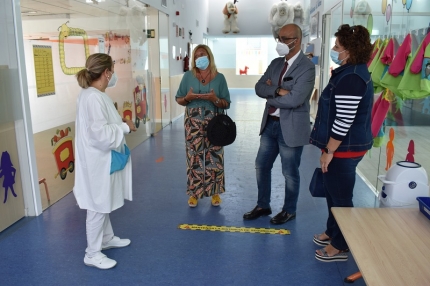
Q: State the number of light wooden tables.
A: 1